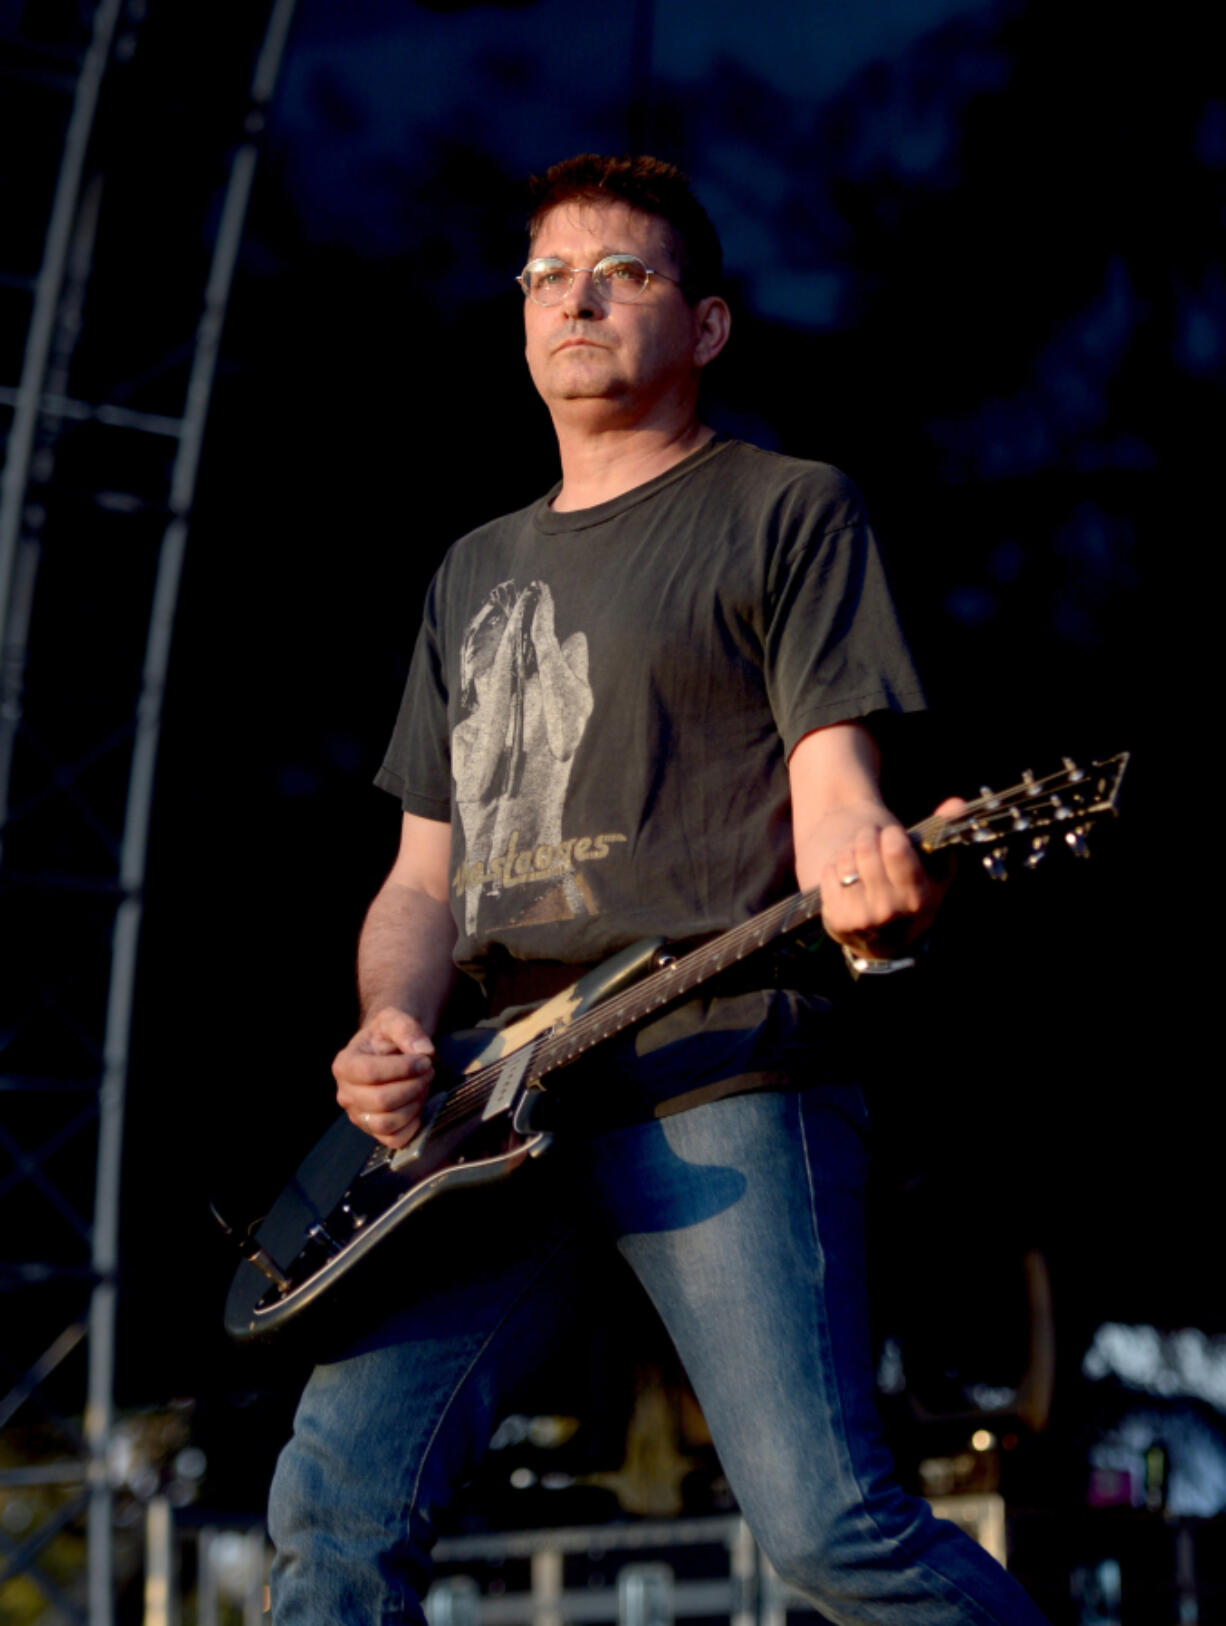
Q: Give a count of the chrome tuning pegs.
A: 6